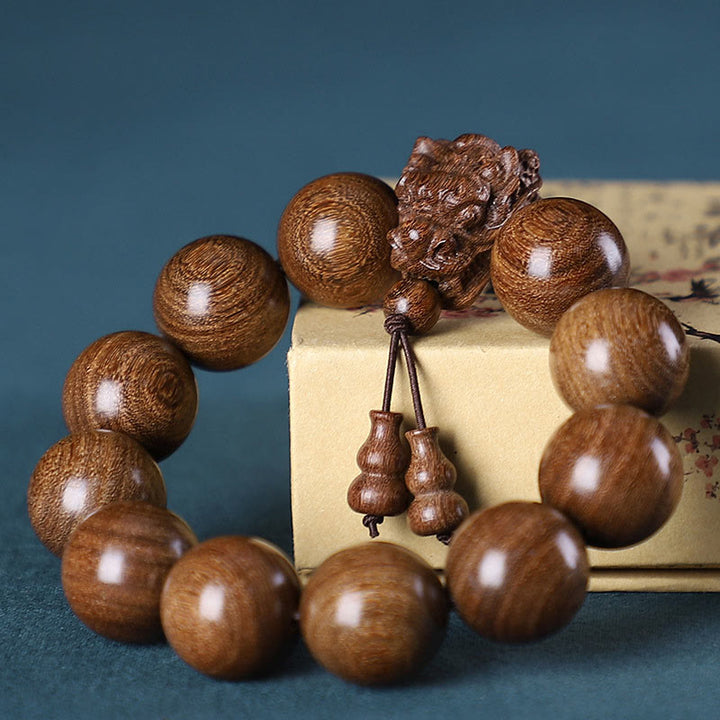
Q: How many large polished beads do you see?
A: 11